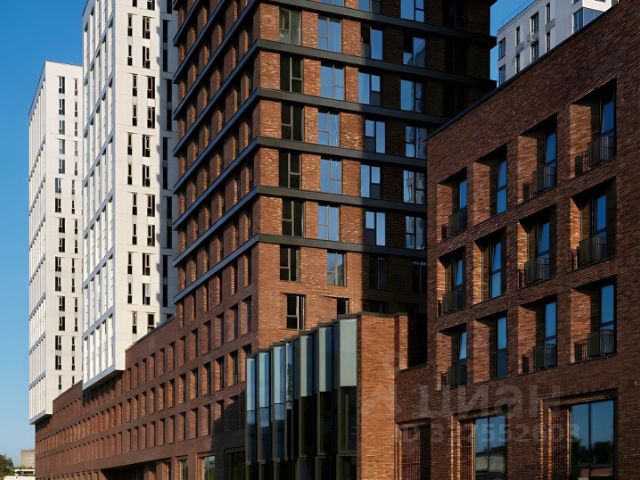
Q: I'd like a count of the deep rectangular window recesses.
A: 12